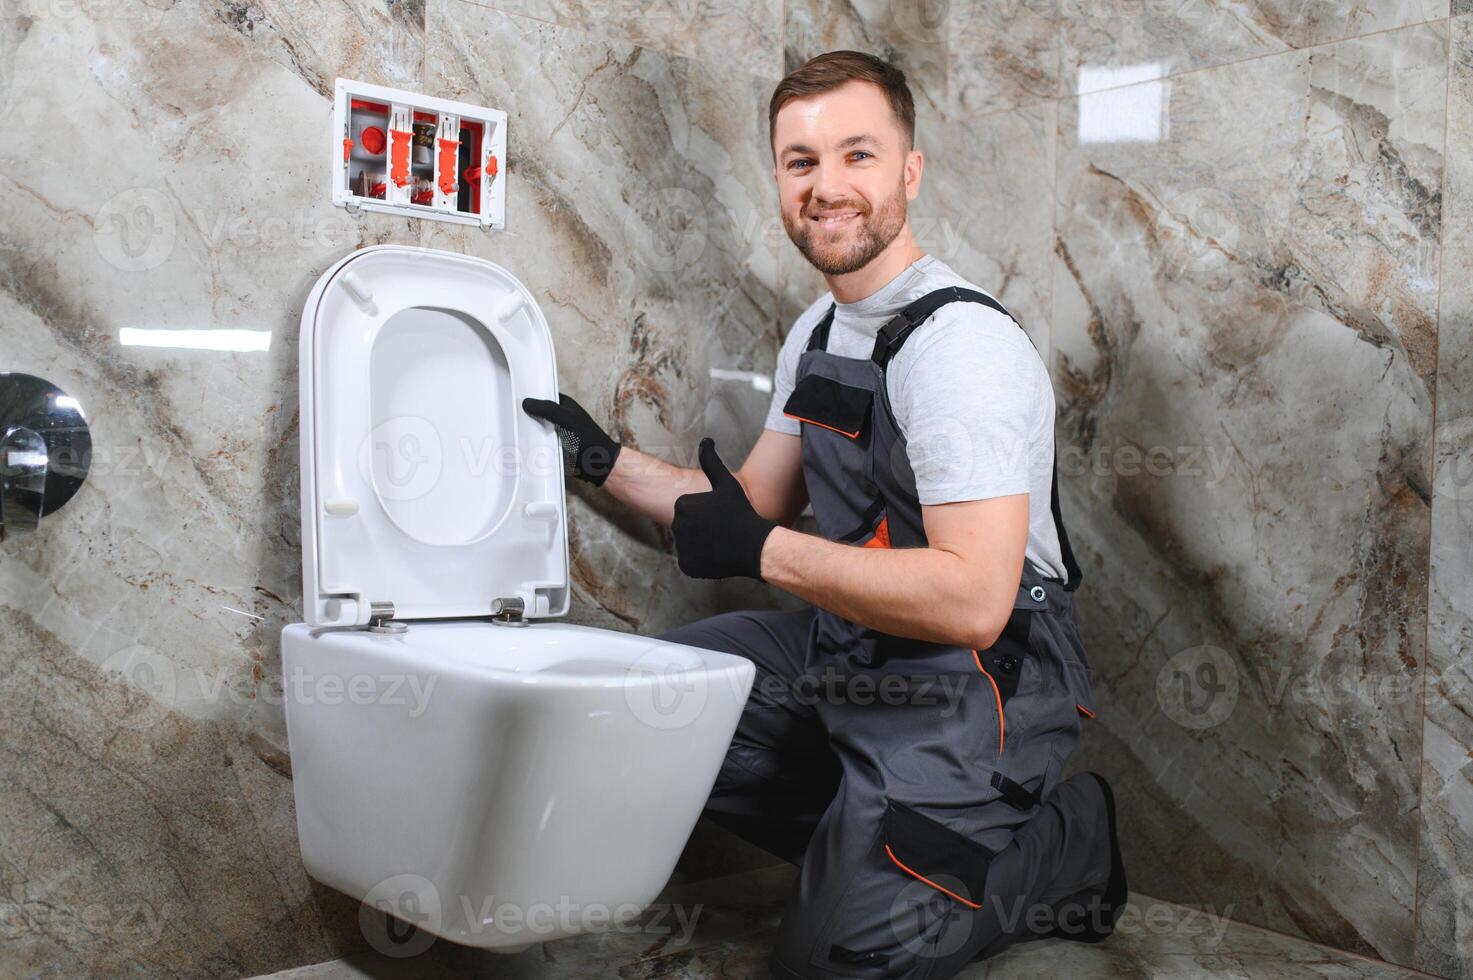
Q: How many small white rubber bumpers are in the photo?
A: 4